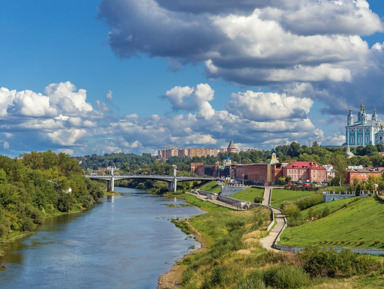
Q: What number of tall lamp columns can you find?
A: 2